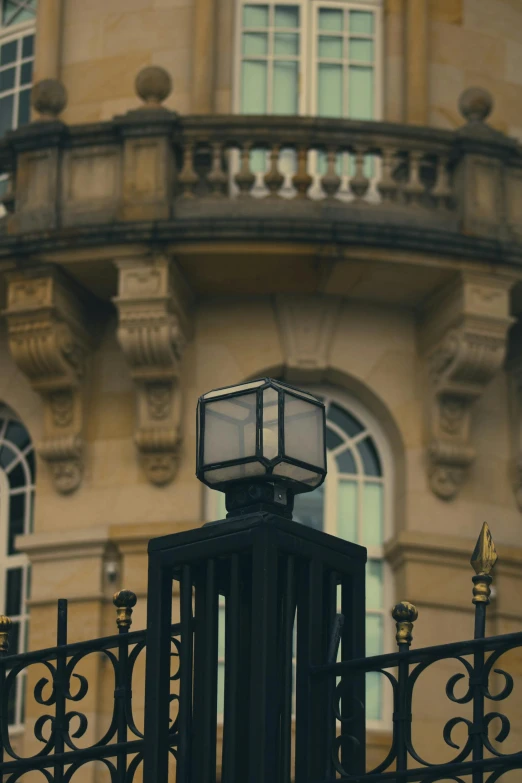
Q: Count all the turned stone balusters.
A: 10